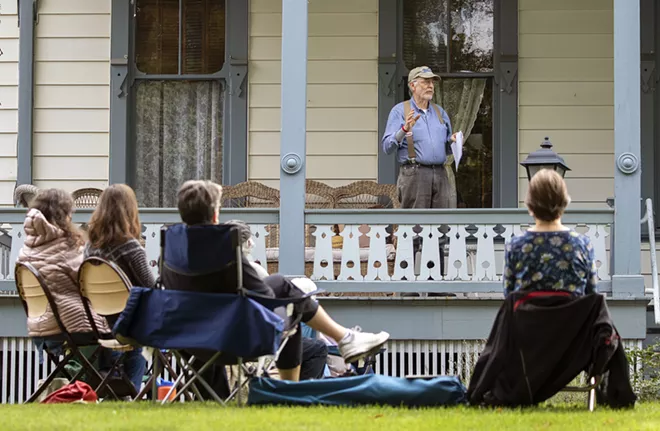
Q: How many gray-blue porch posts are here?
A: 2